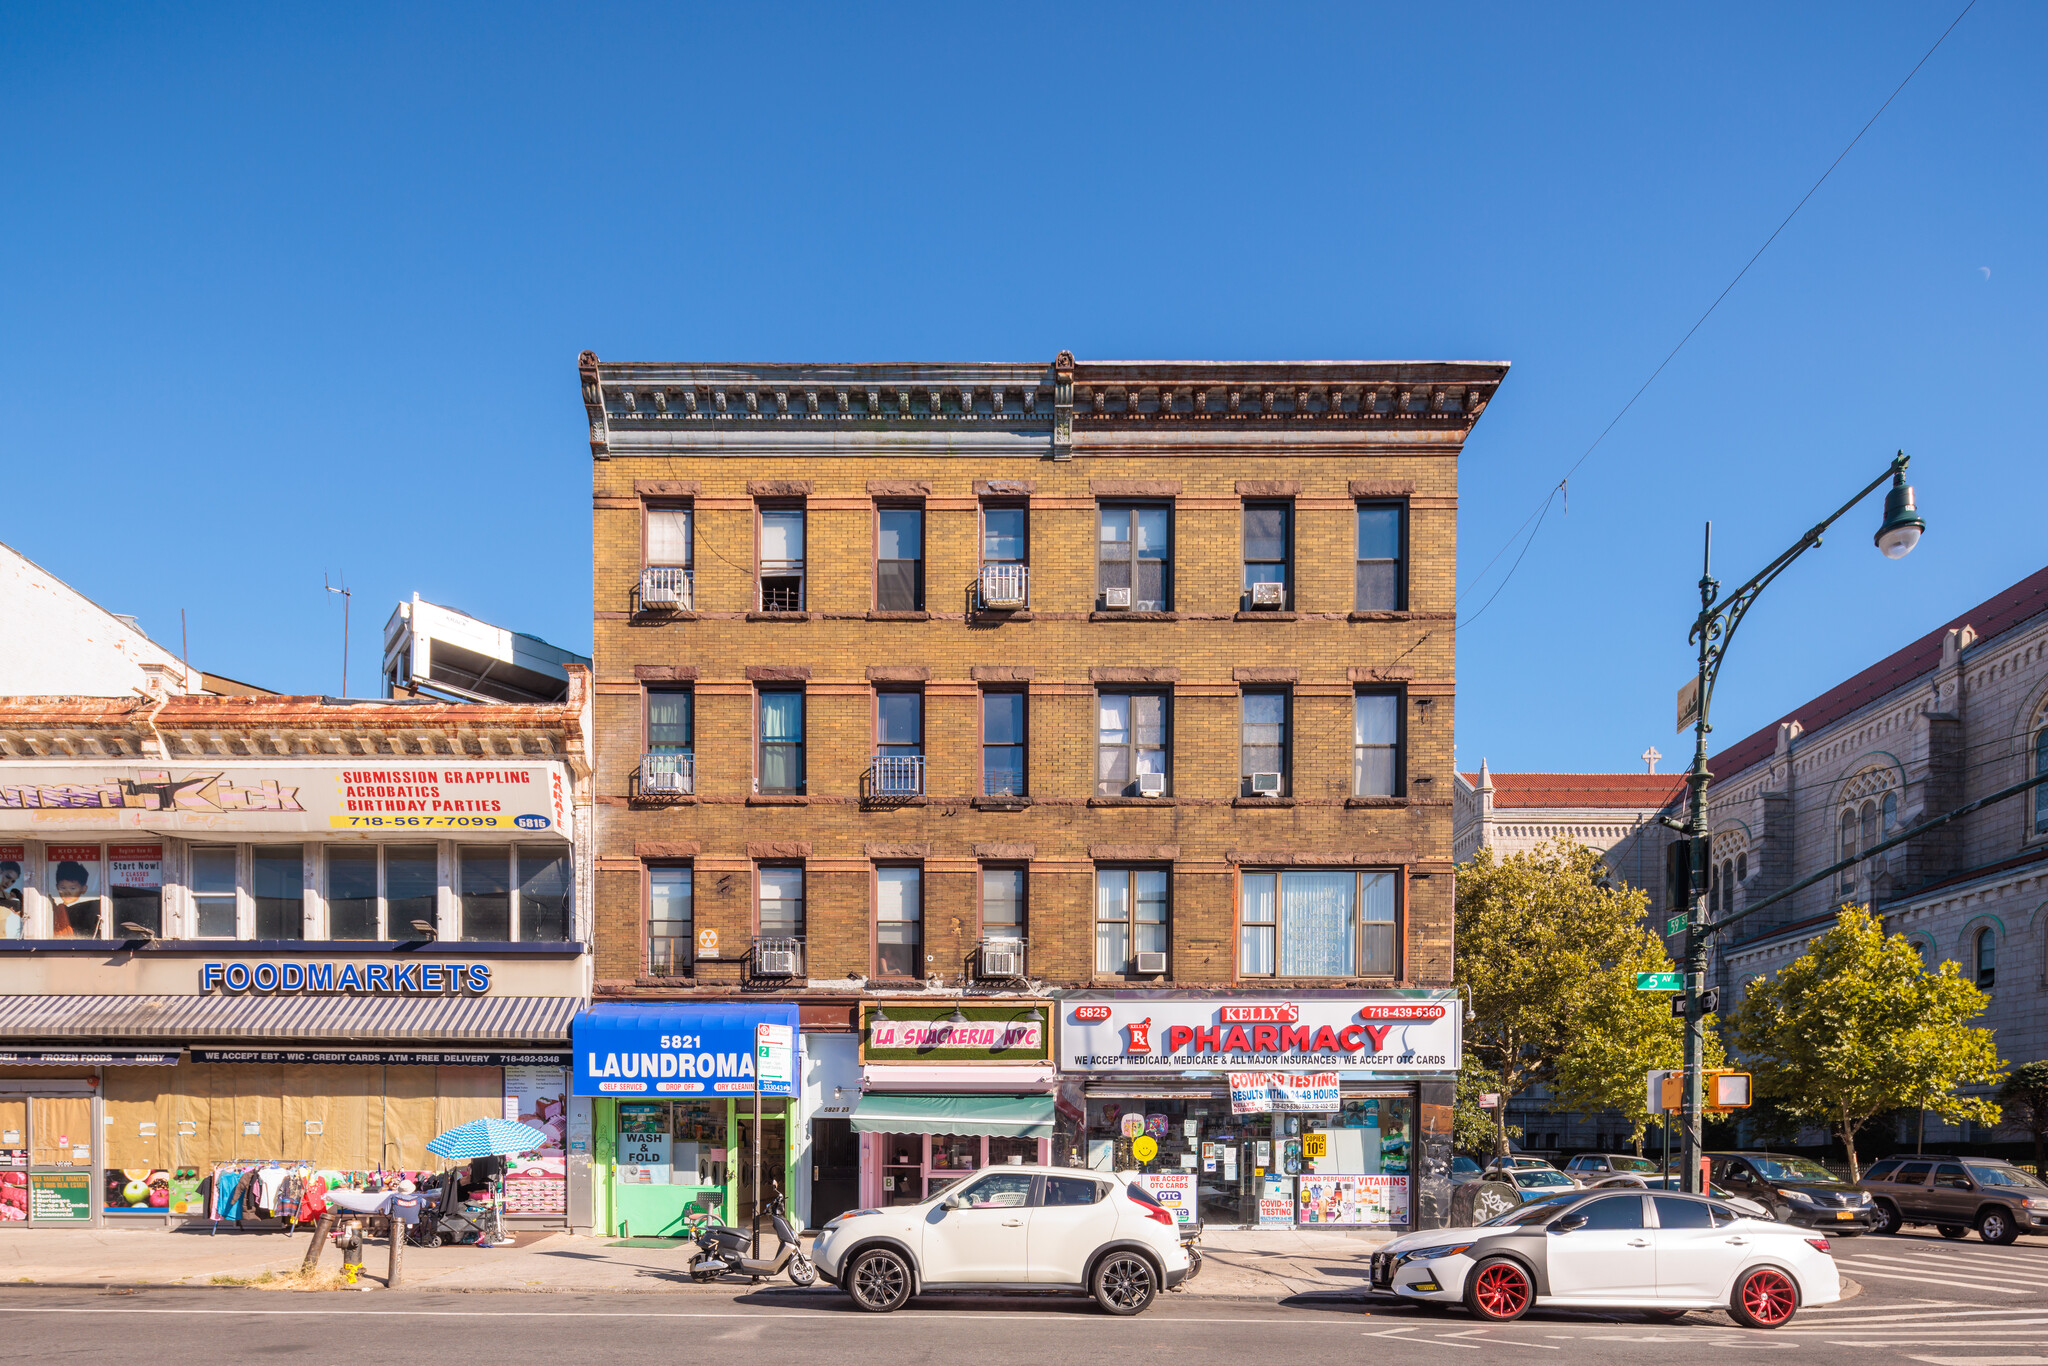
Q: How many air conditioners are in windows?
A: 10